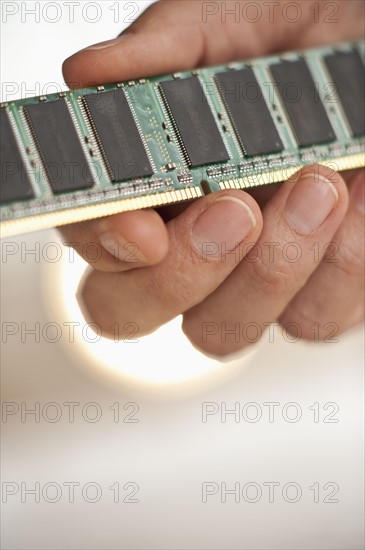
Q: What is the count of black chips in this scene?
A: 7